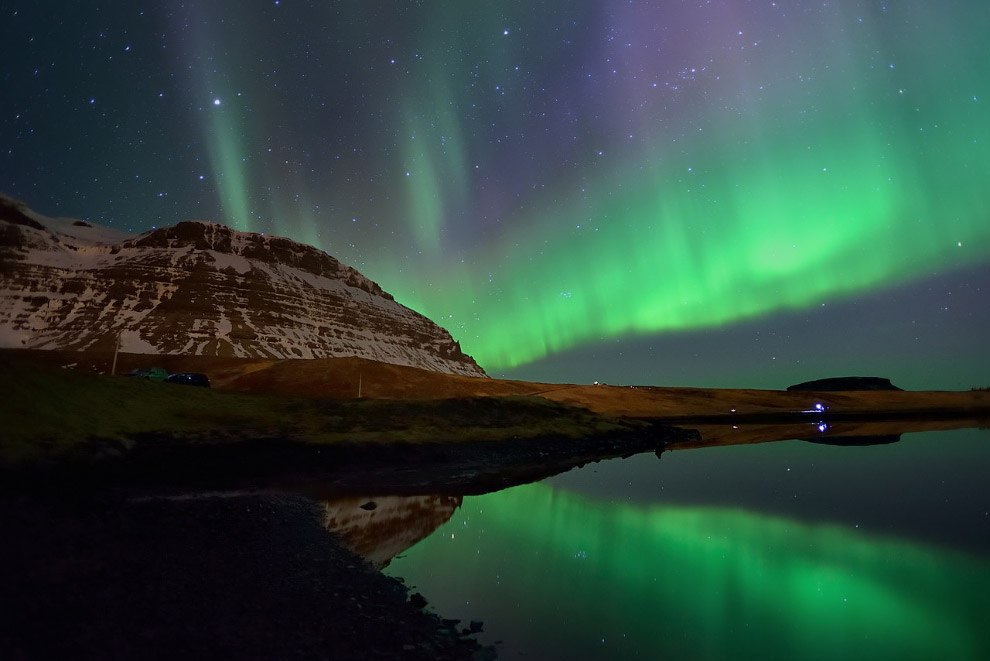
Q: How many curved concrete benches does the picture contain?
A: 0